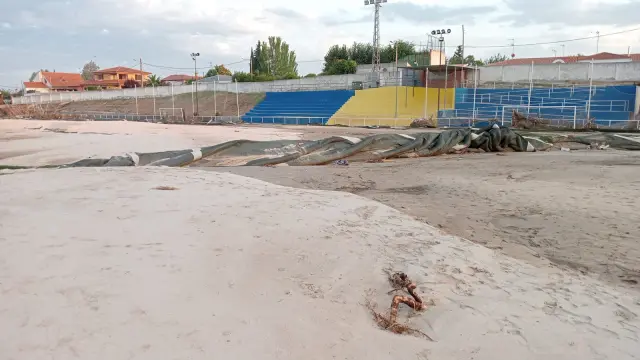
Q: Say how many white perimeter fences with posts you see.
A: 1